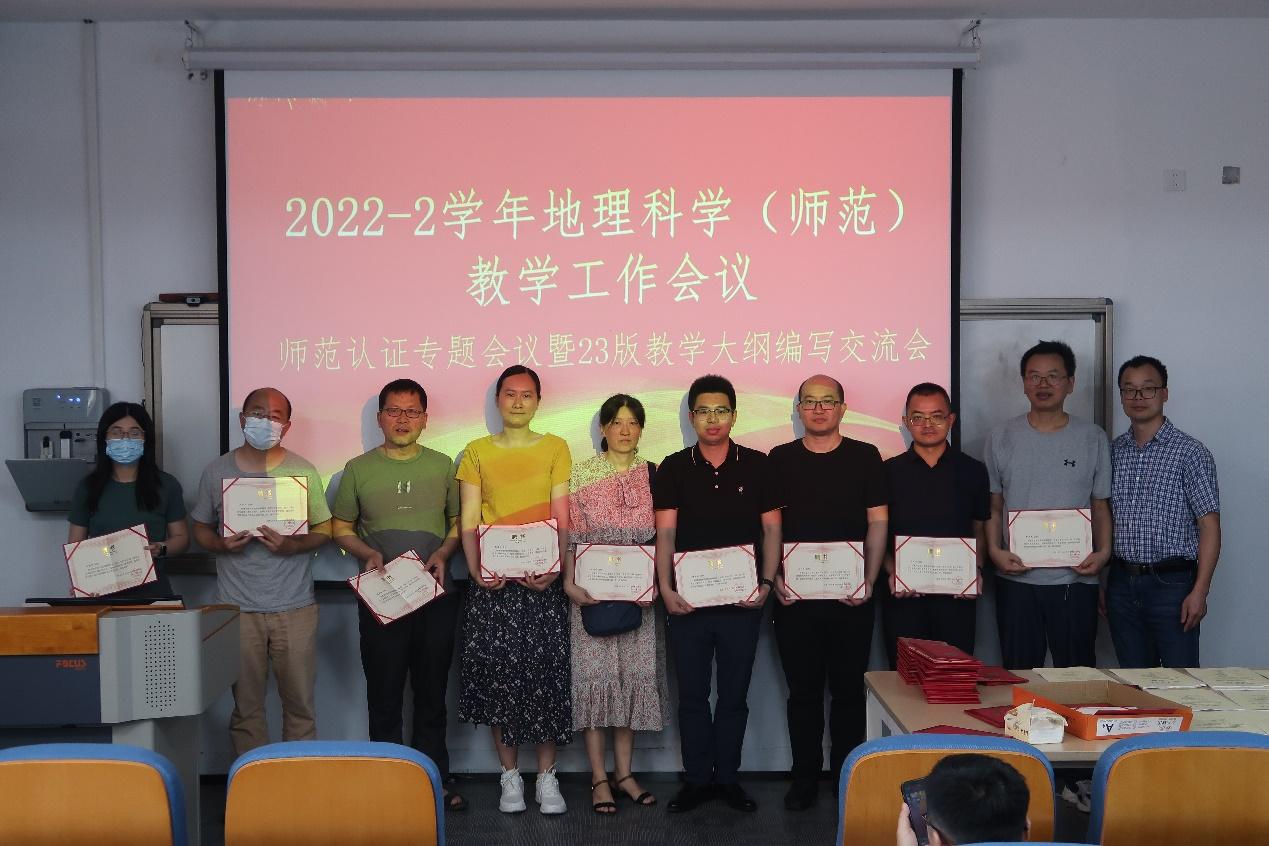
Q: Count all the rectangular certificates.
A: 9